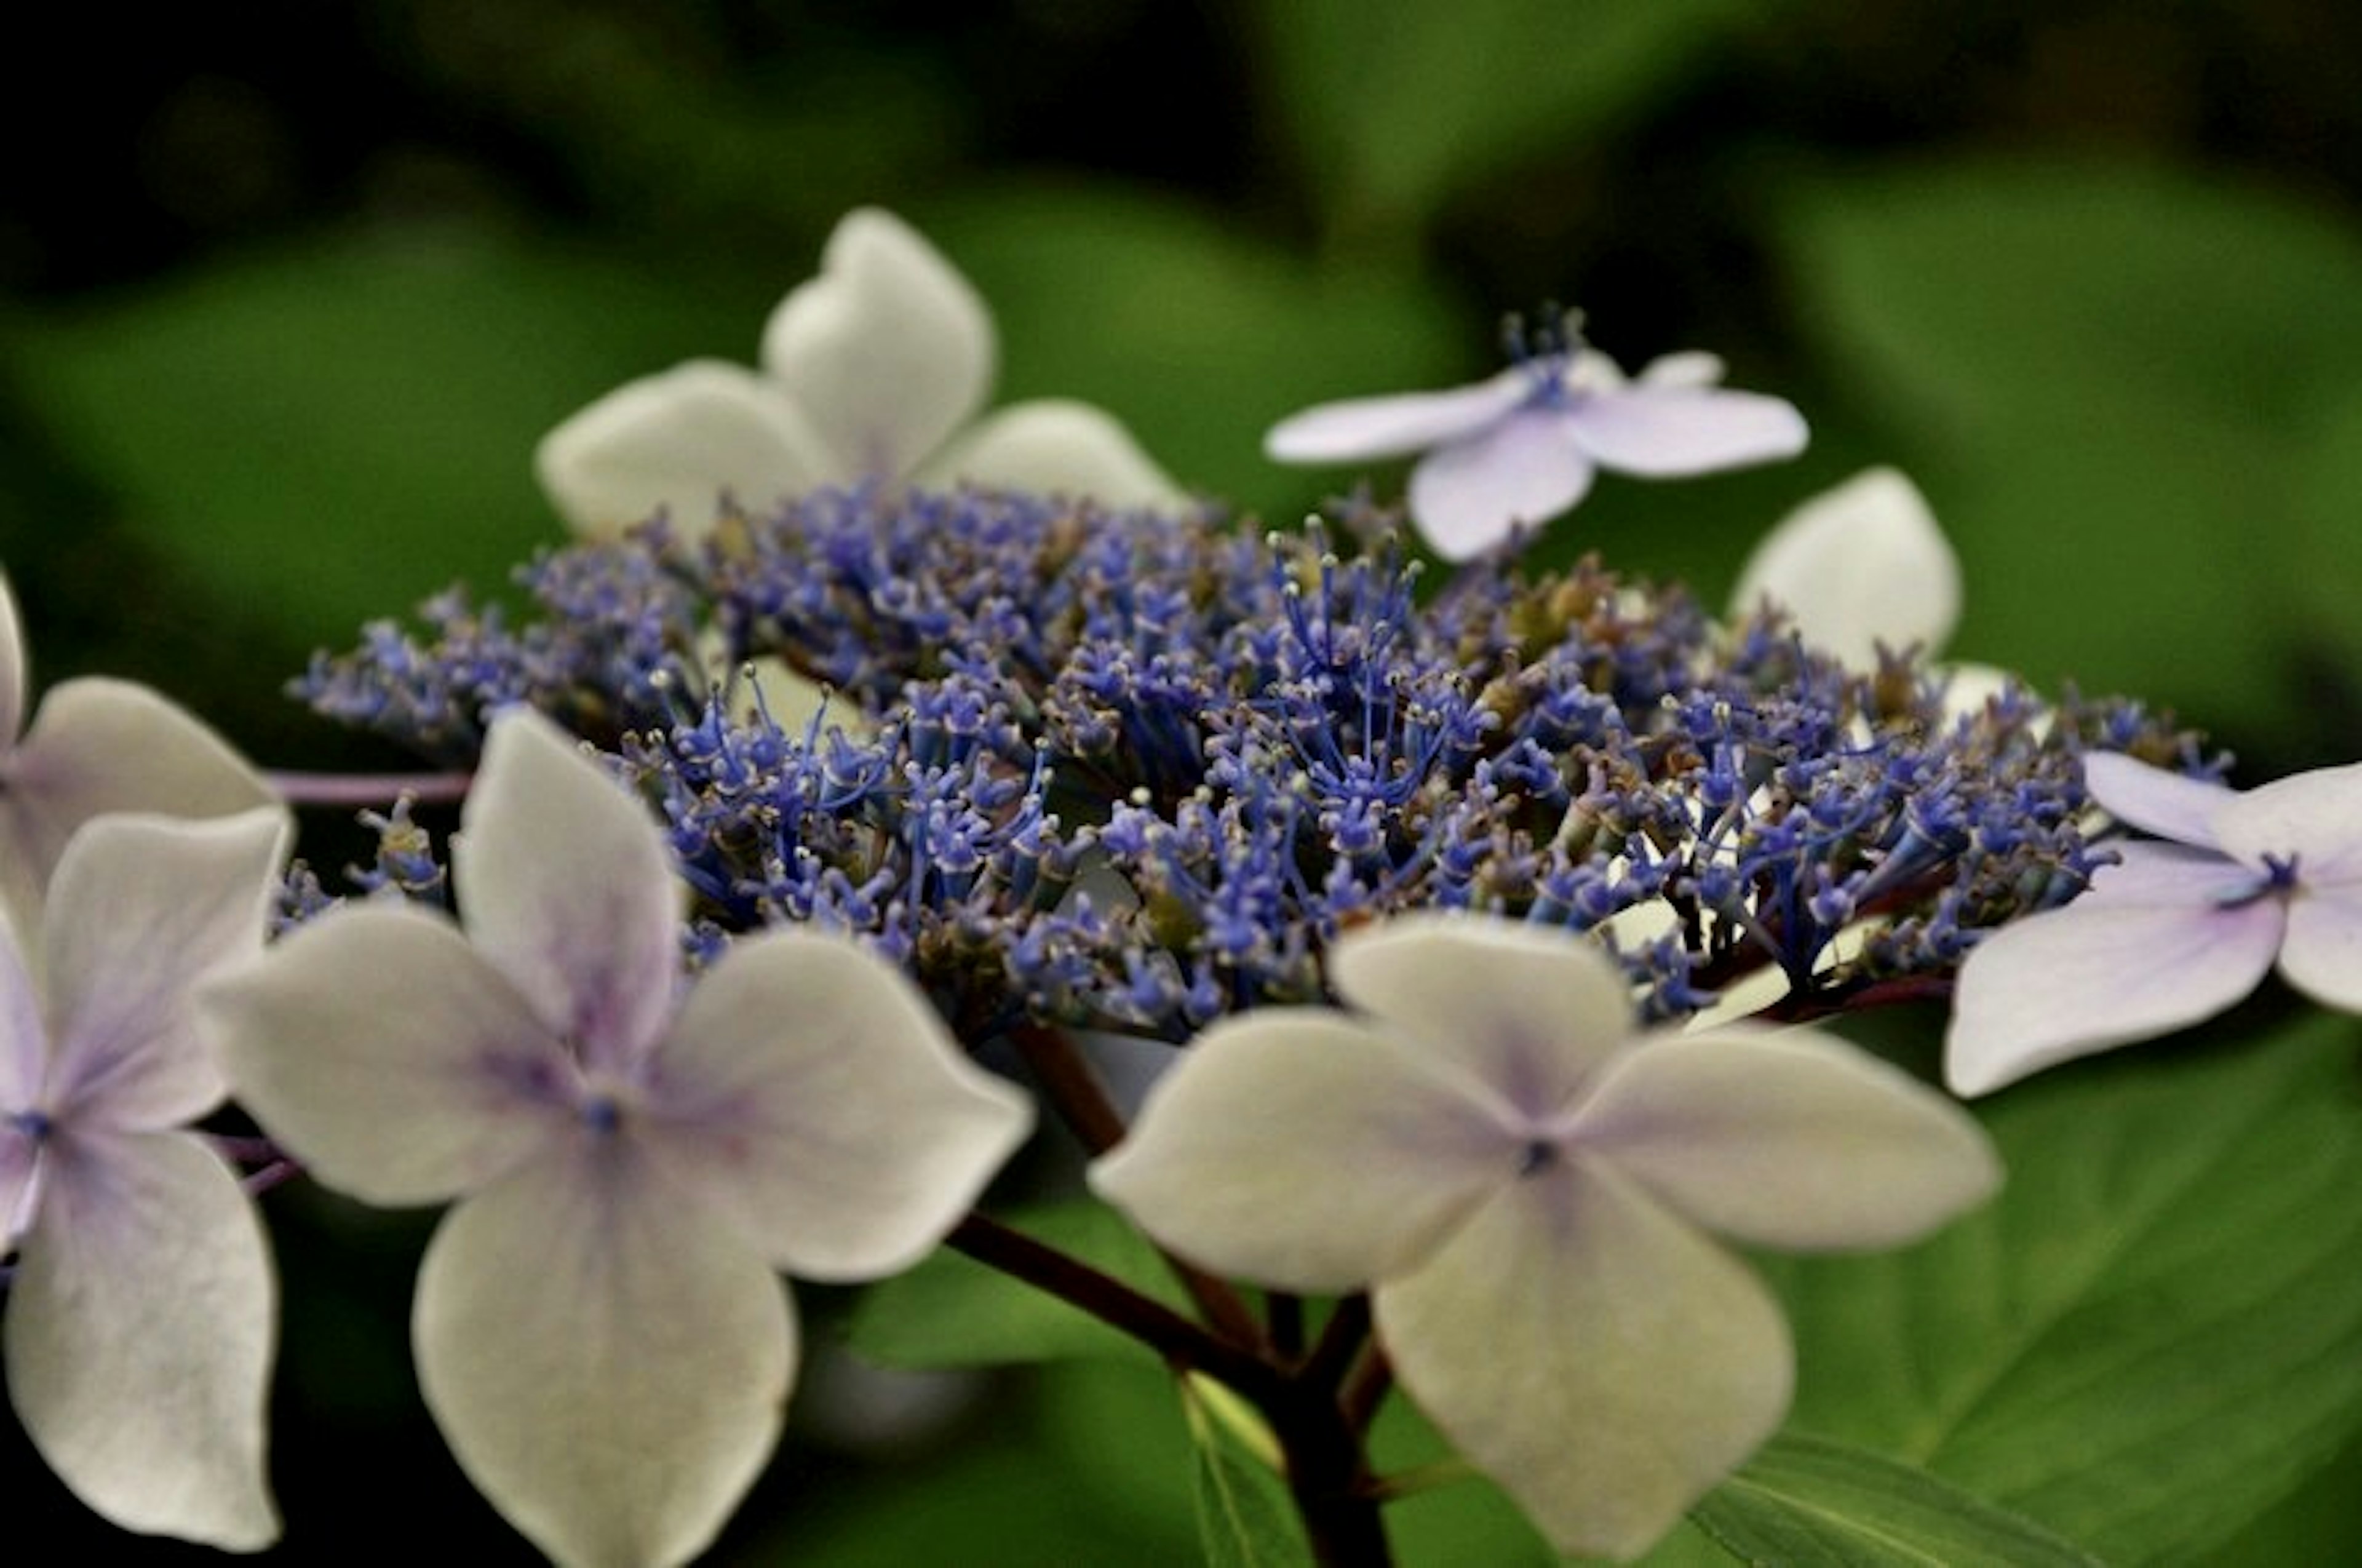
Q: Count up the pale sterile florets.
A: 8